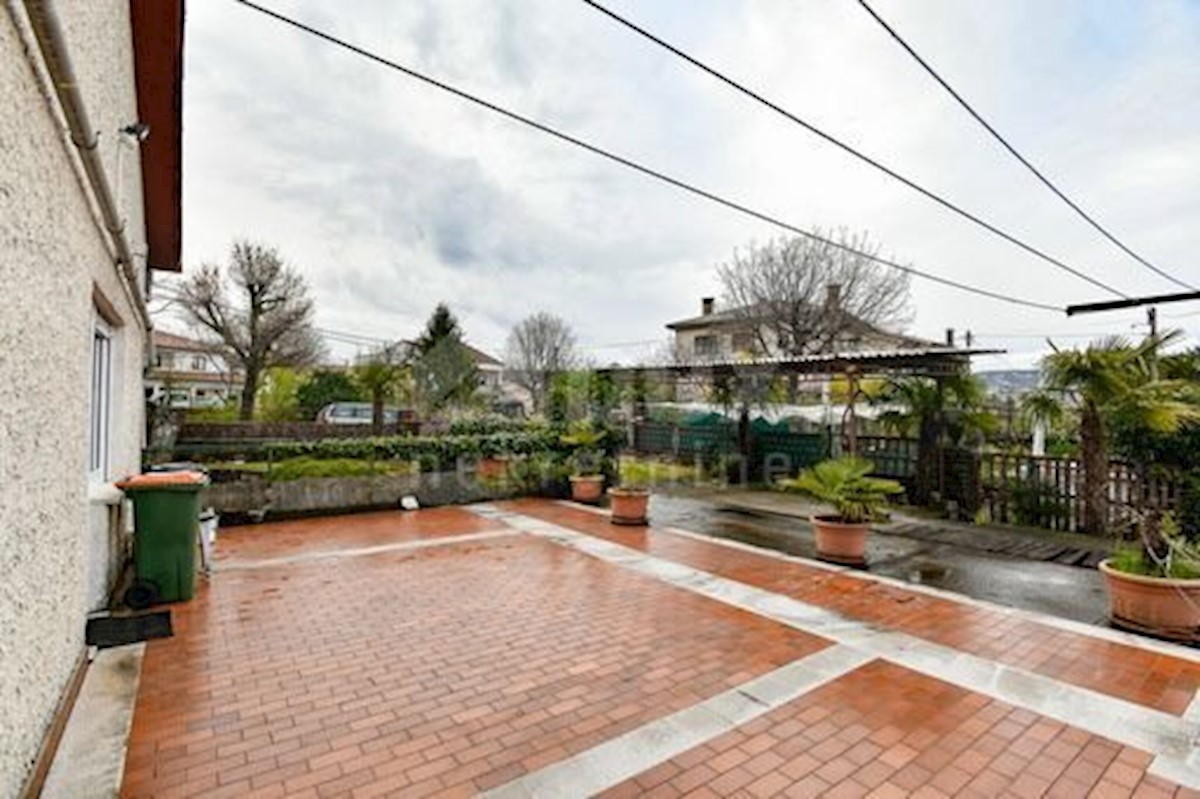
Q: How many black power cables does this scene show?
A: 3